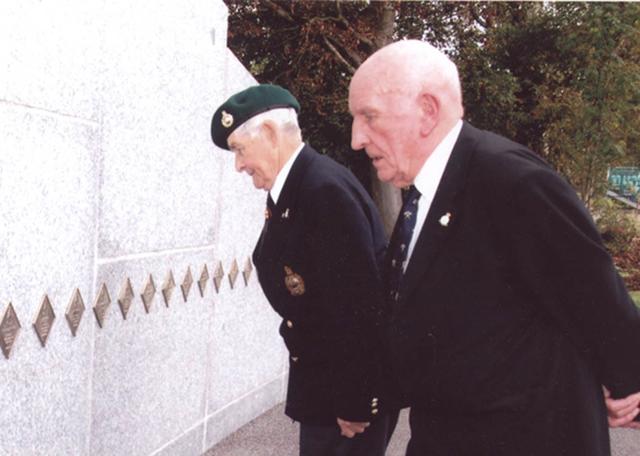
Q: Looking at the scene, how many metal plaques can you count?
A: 12